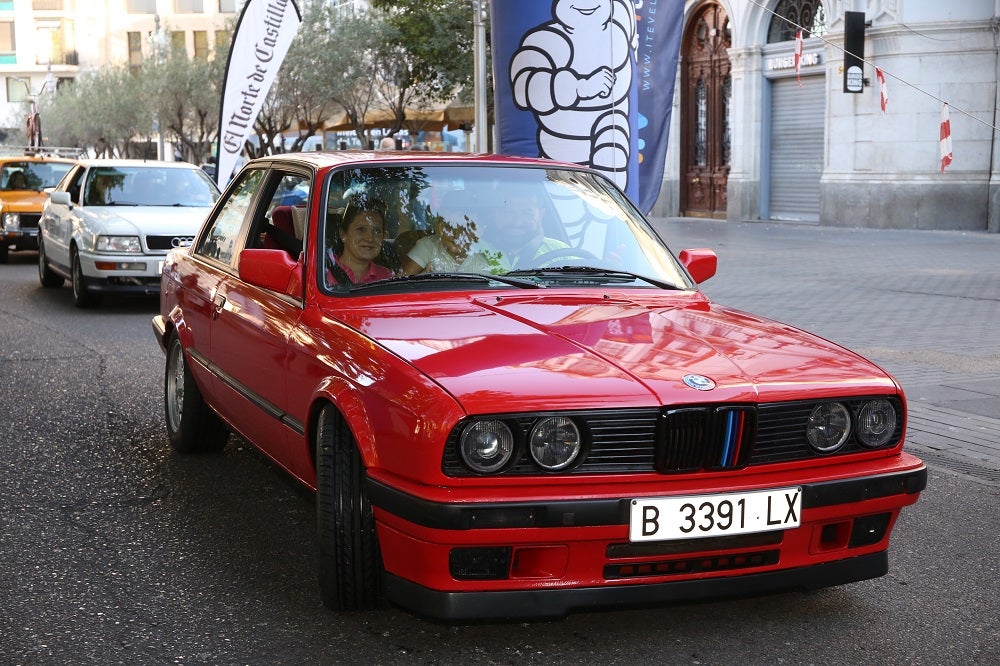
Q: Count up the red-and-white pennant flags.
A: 3